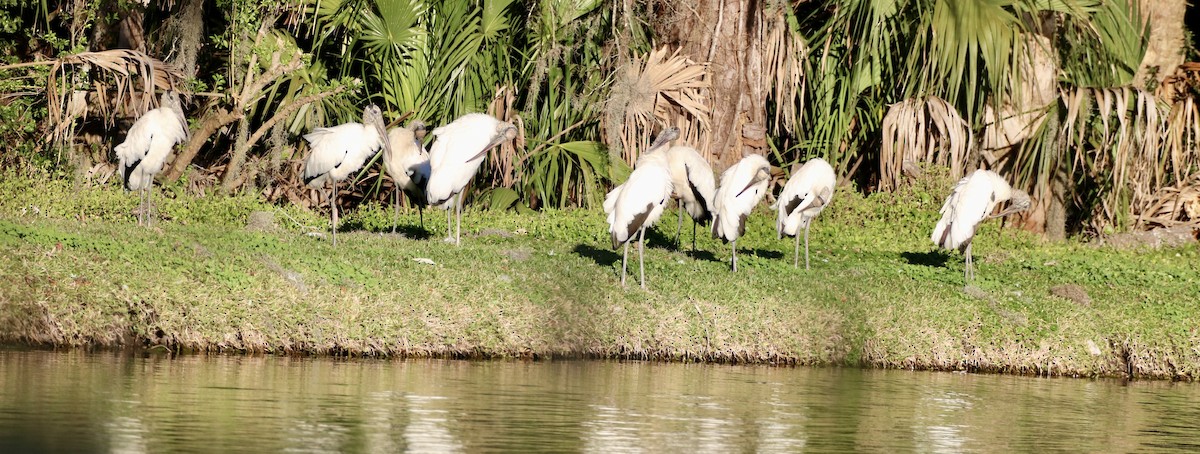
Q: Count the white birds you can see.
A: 9